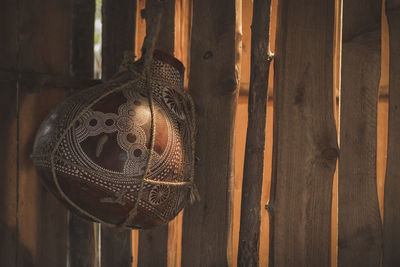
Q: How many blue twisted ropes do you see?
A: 0